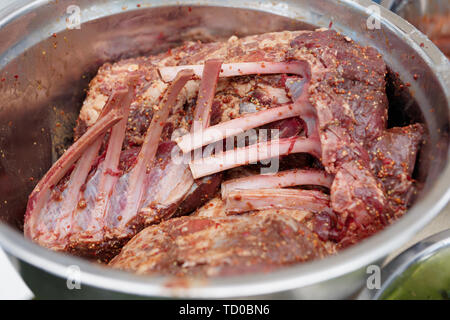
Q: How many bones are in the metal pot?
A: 10